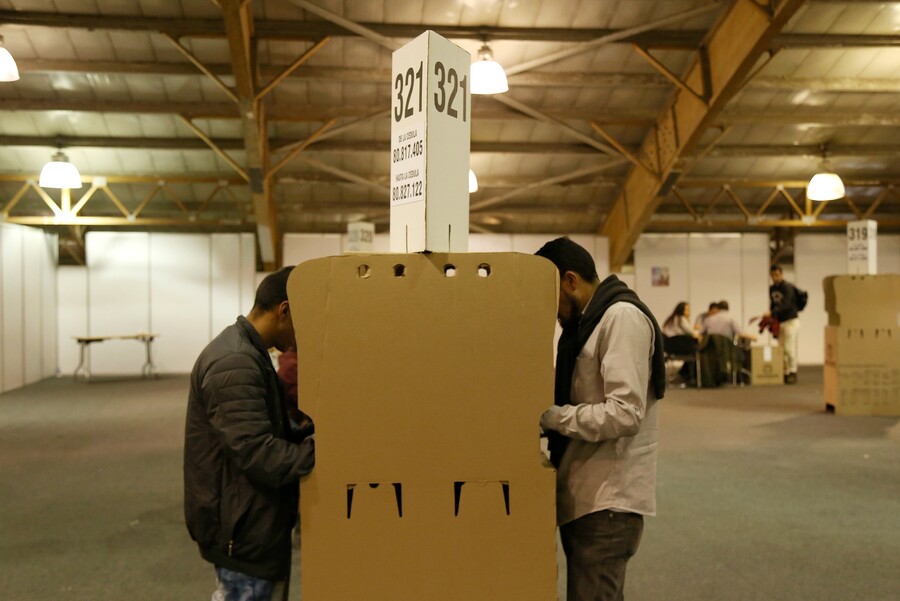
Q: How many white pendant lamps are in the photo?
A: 5